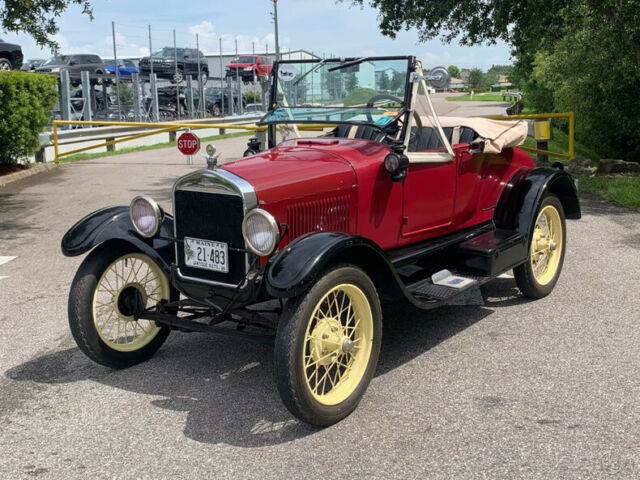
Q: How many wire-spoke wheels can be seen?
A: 3